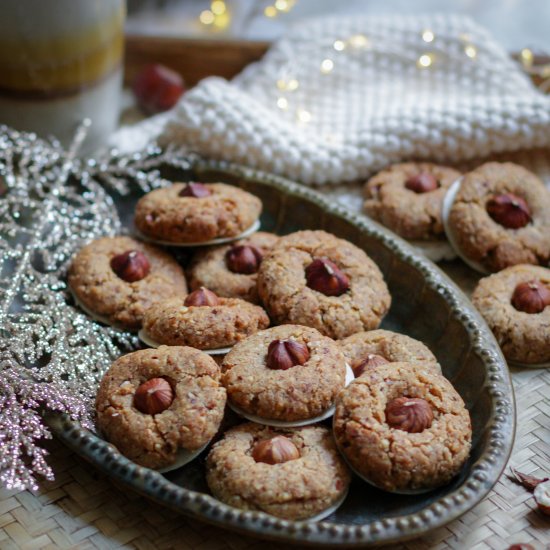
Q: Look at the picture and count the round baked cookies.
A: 13